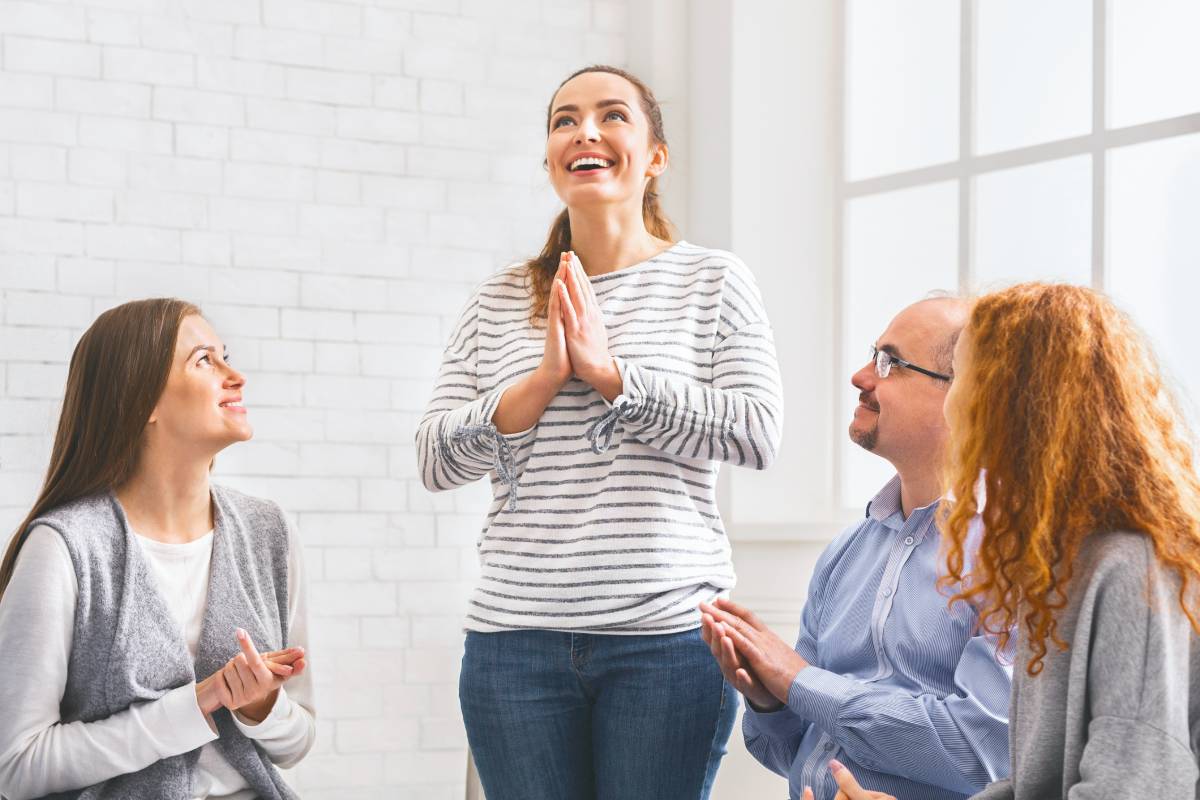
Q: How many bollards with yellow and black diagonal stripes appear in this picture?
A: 0